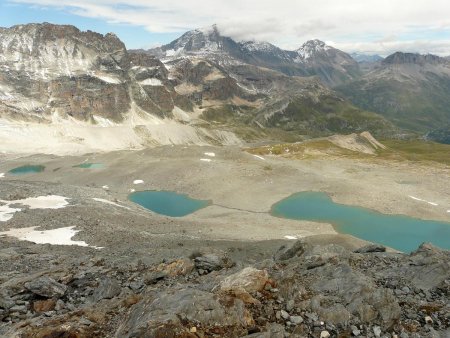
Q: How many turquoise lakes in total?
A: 4